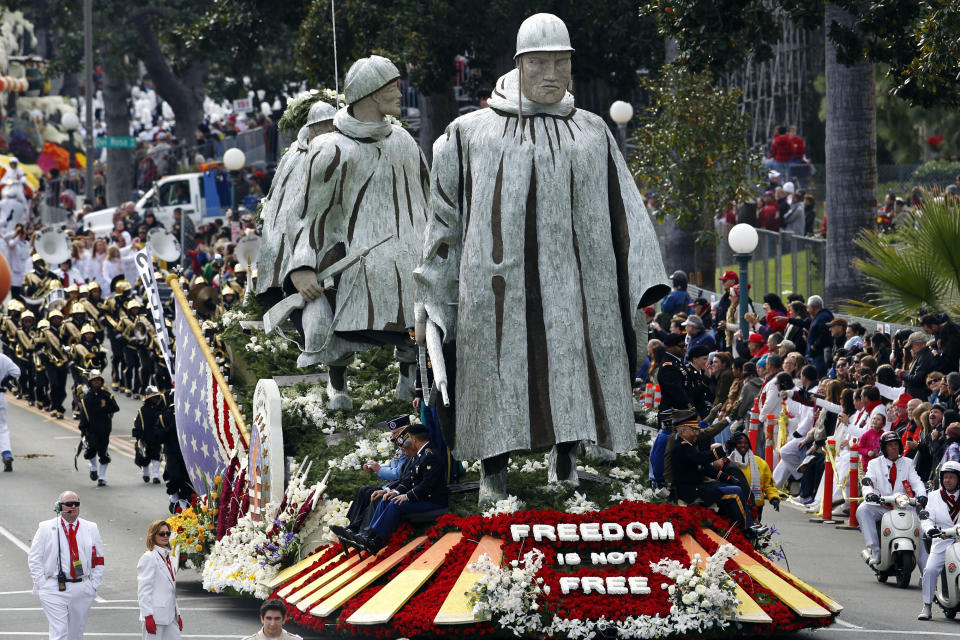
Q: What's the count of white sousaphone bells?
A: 3